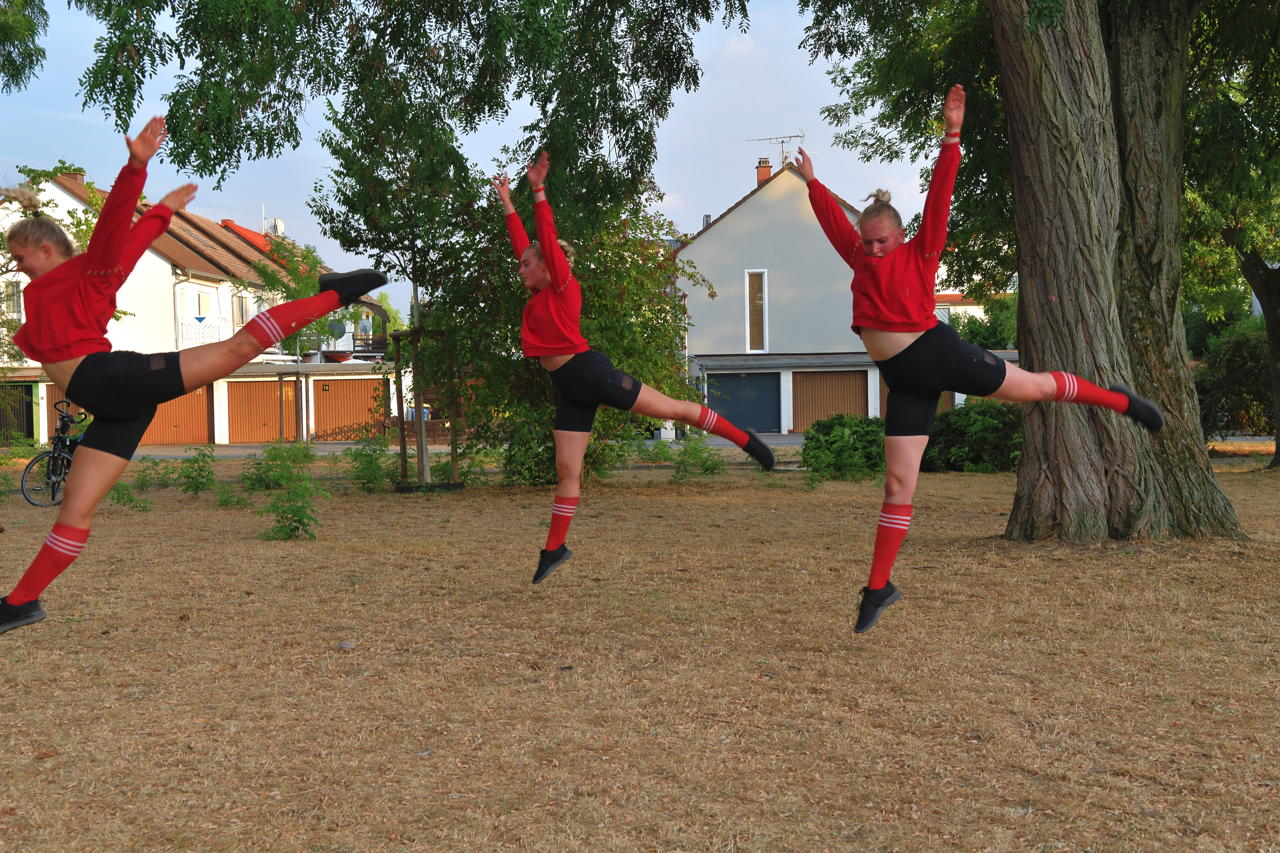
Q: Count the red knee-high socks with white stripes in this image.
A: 6